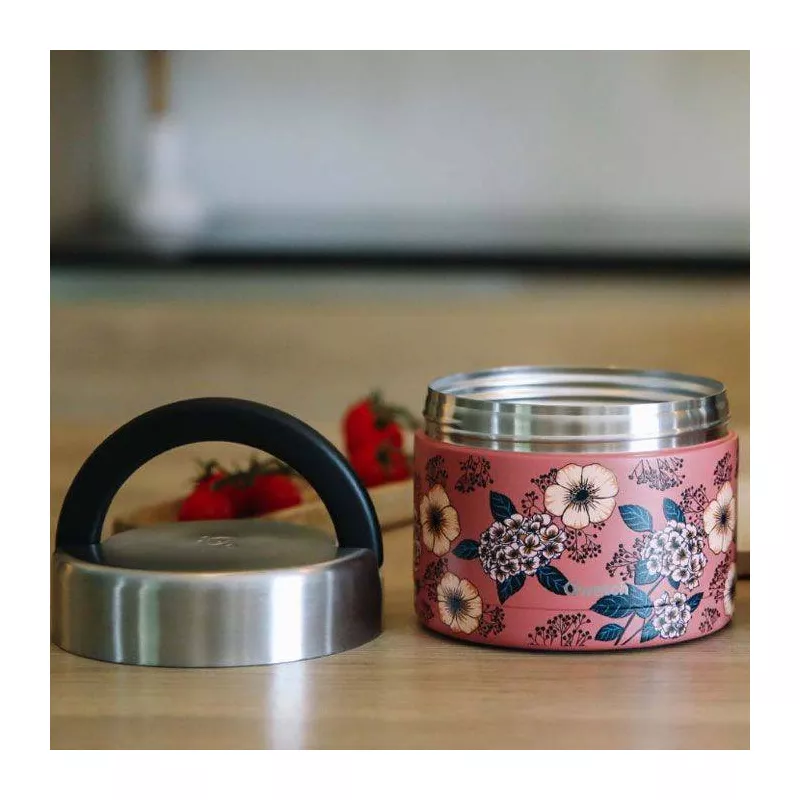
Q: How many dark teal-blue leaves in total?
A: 13